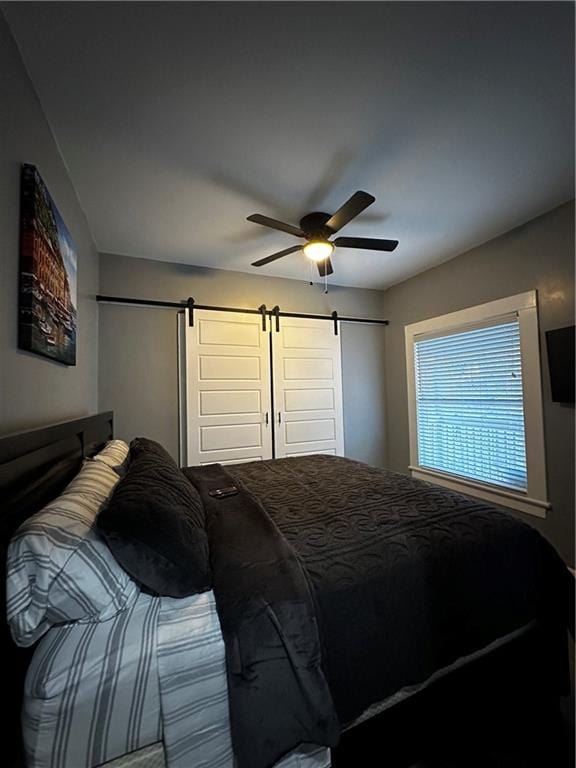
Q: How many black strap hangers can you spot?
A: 4